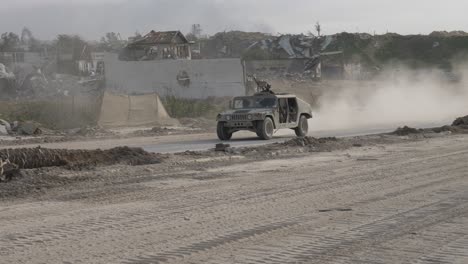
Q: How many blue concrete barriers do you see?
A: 0